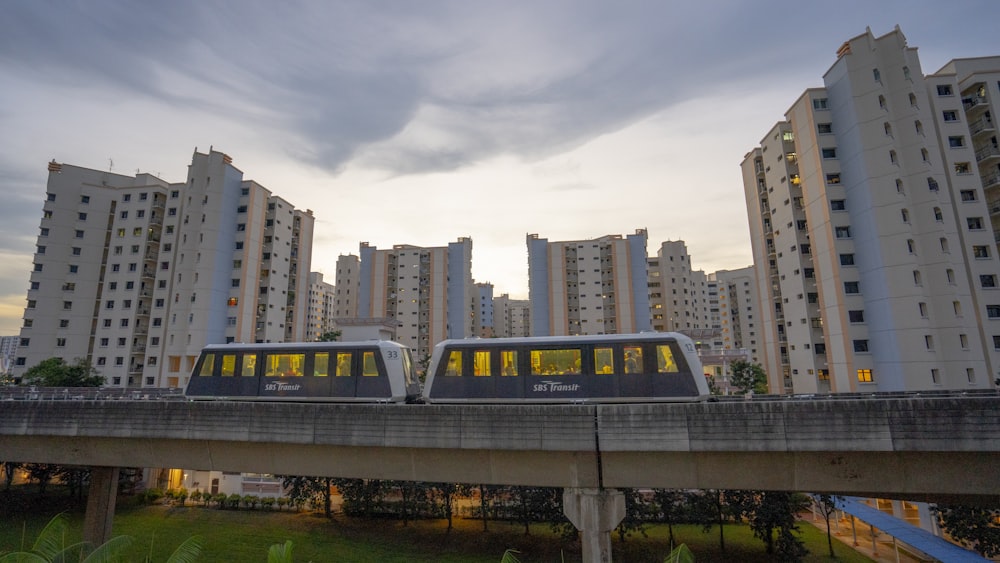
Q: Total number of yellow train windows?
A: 14